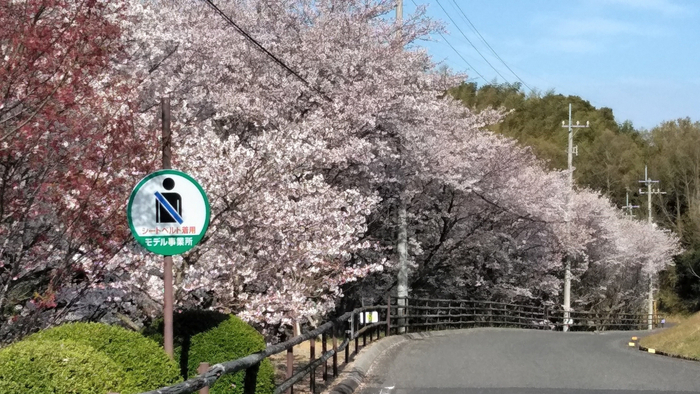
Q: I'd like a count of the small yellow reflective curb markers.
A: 3